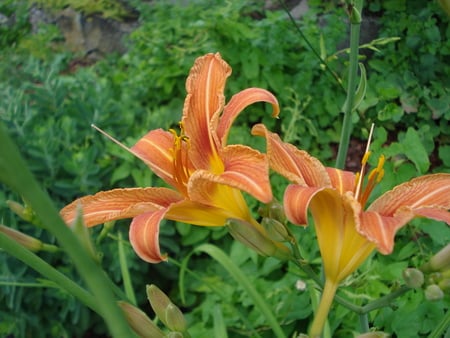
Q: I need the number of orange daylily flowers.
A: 2